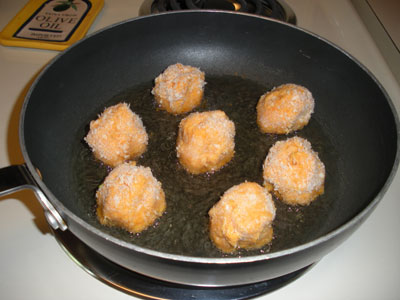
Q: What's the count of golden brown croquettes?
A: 7